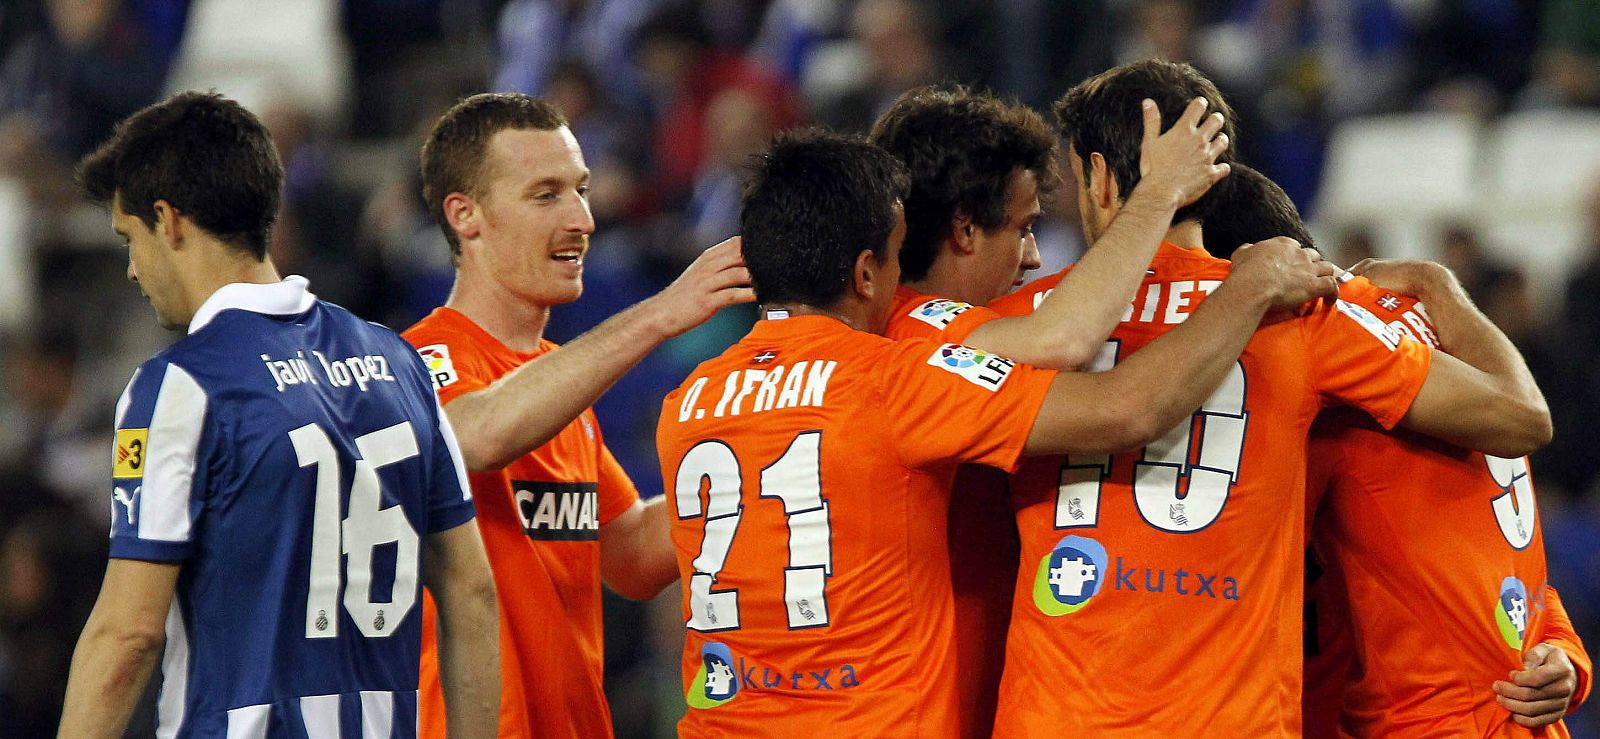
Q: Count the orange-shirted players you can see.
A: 5